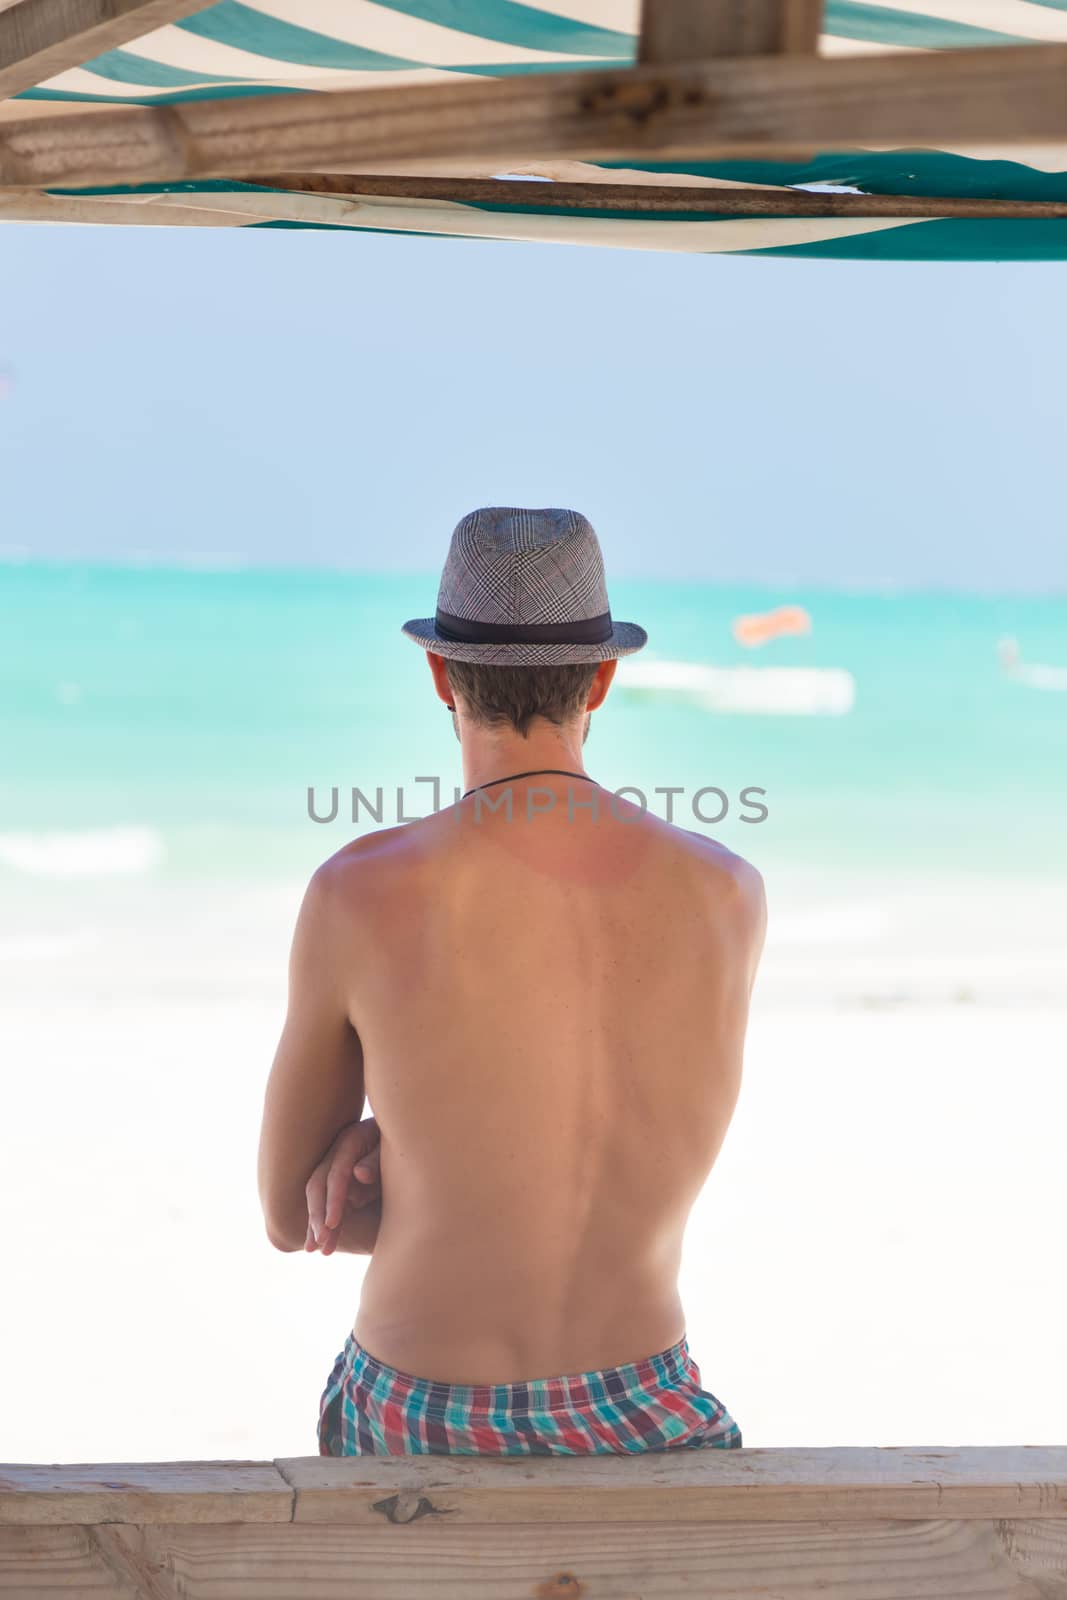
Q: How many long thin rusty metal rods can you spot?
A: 1